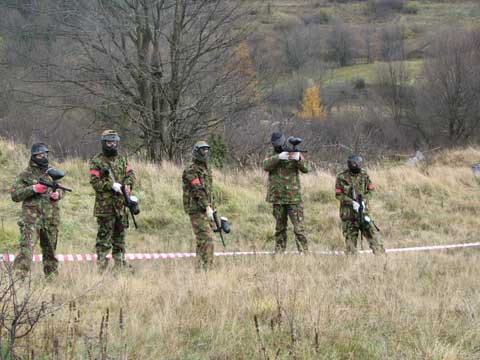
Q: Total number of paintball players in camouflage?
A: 5